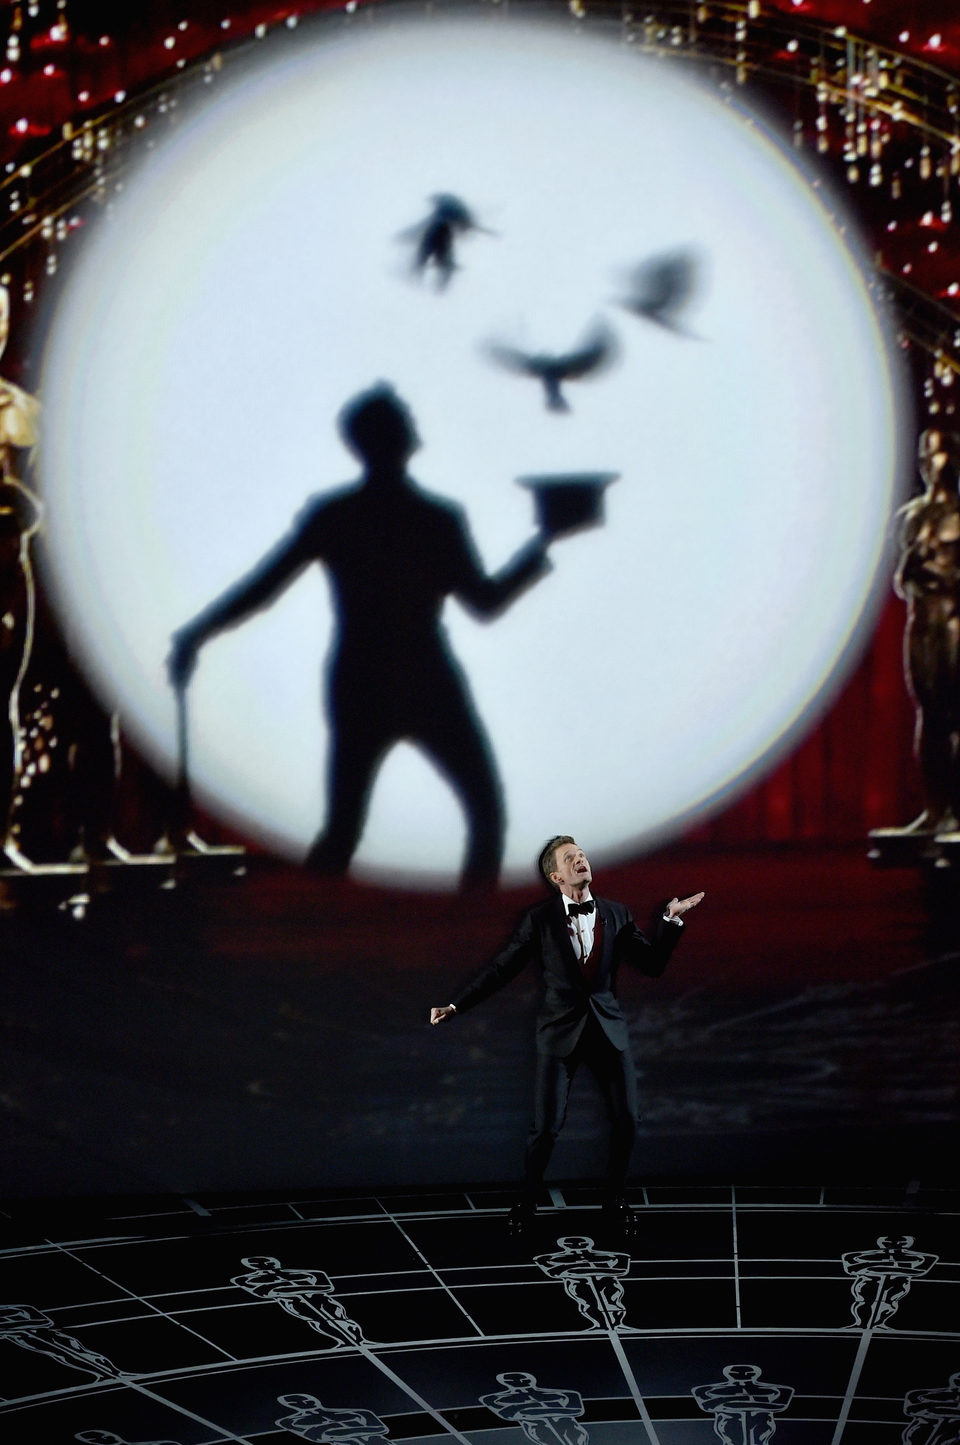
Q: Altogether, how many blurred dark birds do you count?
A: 3